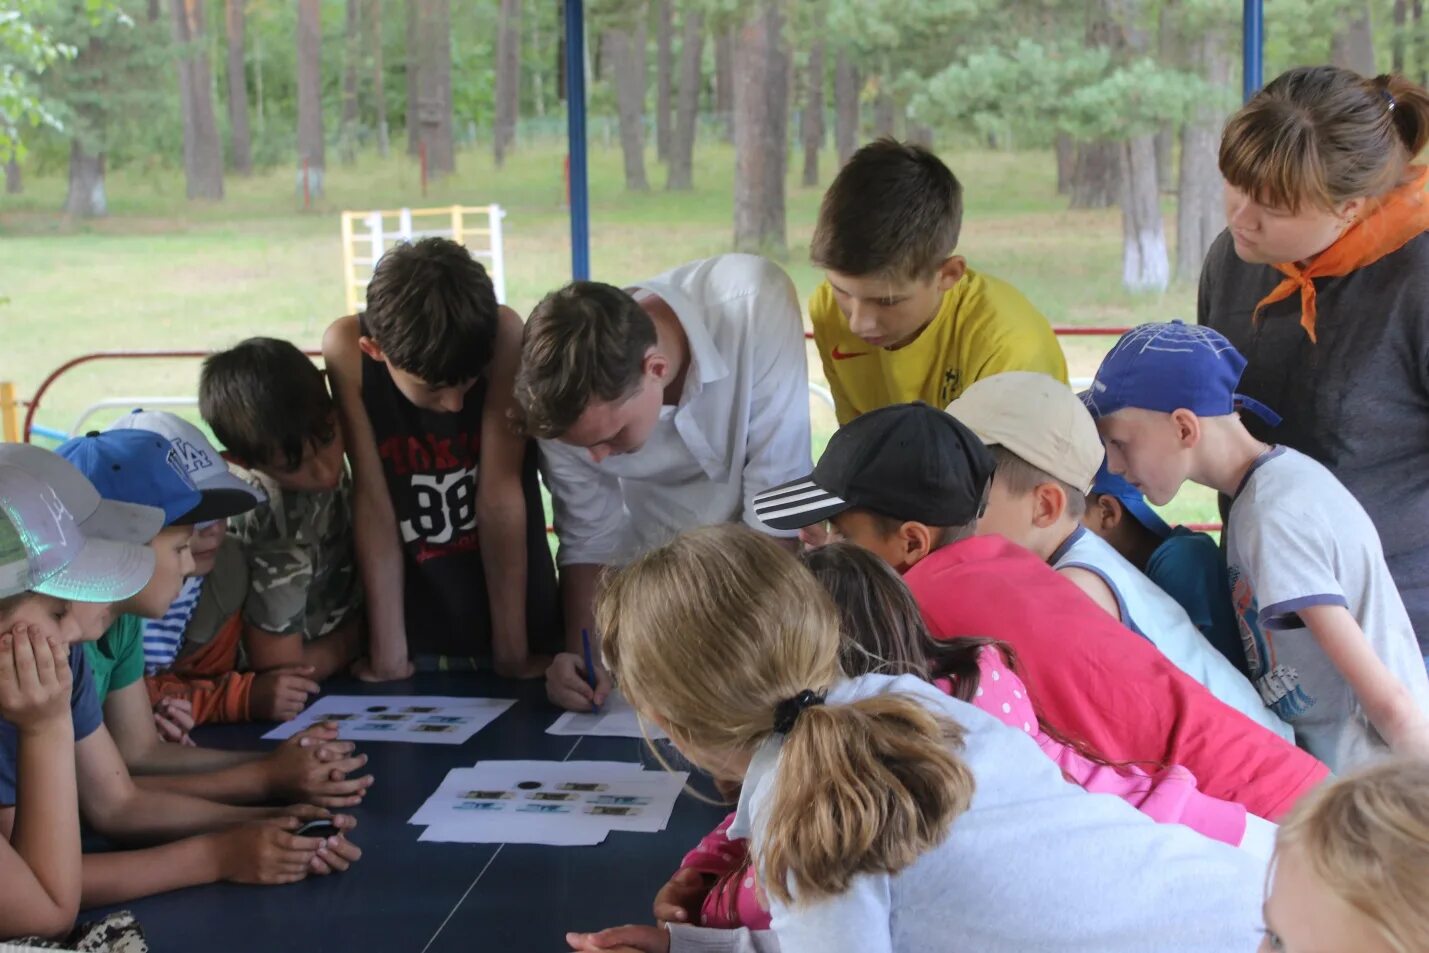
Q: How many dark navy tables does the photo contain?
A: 1